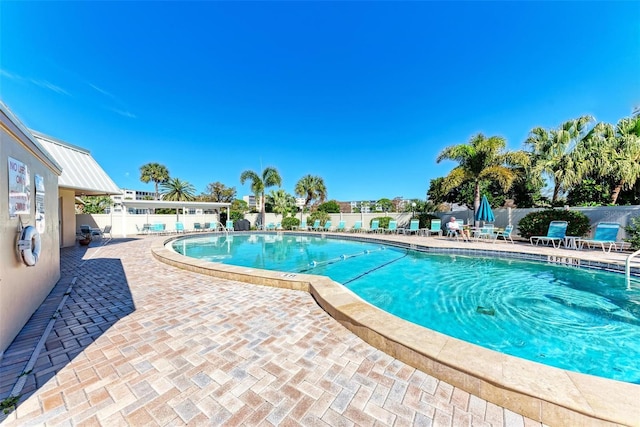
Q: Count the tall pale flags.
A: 0